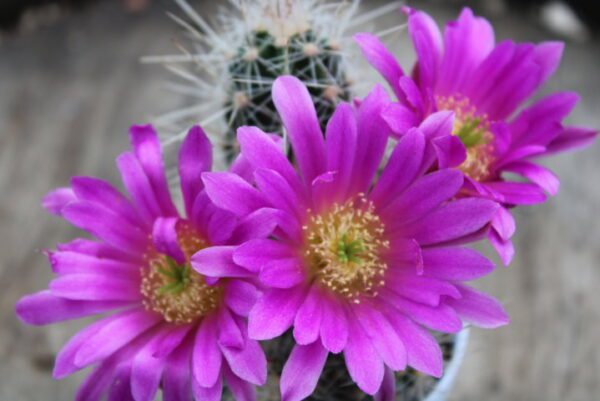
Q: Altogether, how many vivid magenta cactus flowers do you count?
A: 3